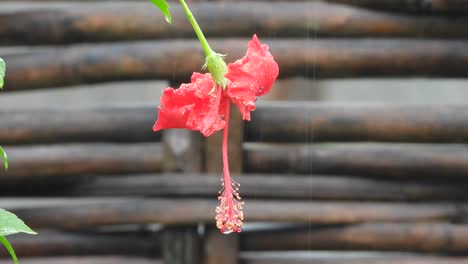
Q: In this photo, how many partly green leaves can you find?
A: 5